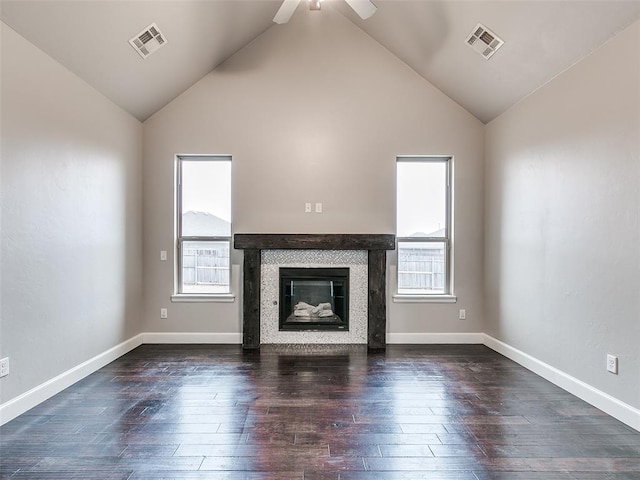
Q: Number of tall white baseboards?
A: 4